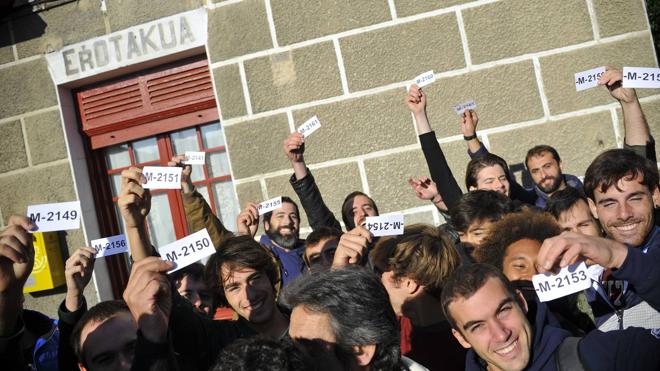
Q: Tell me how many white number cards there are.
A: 13